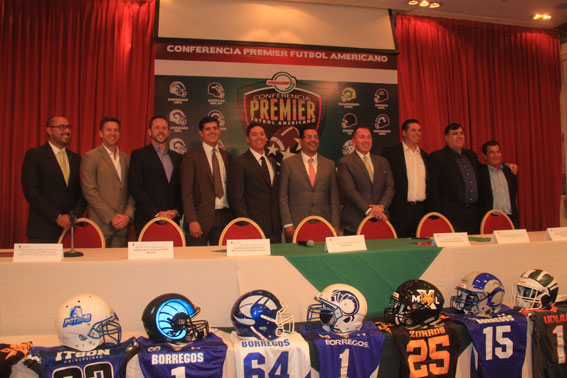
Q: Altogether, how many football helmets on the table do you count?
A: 7